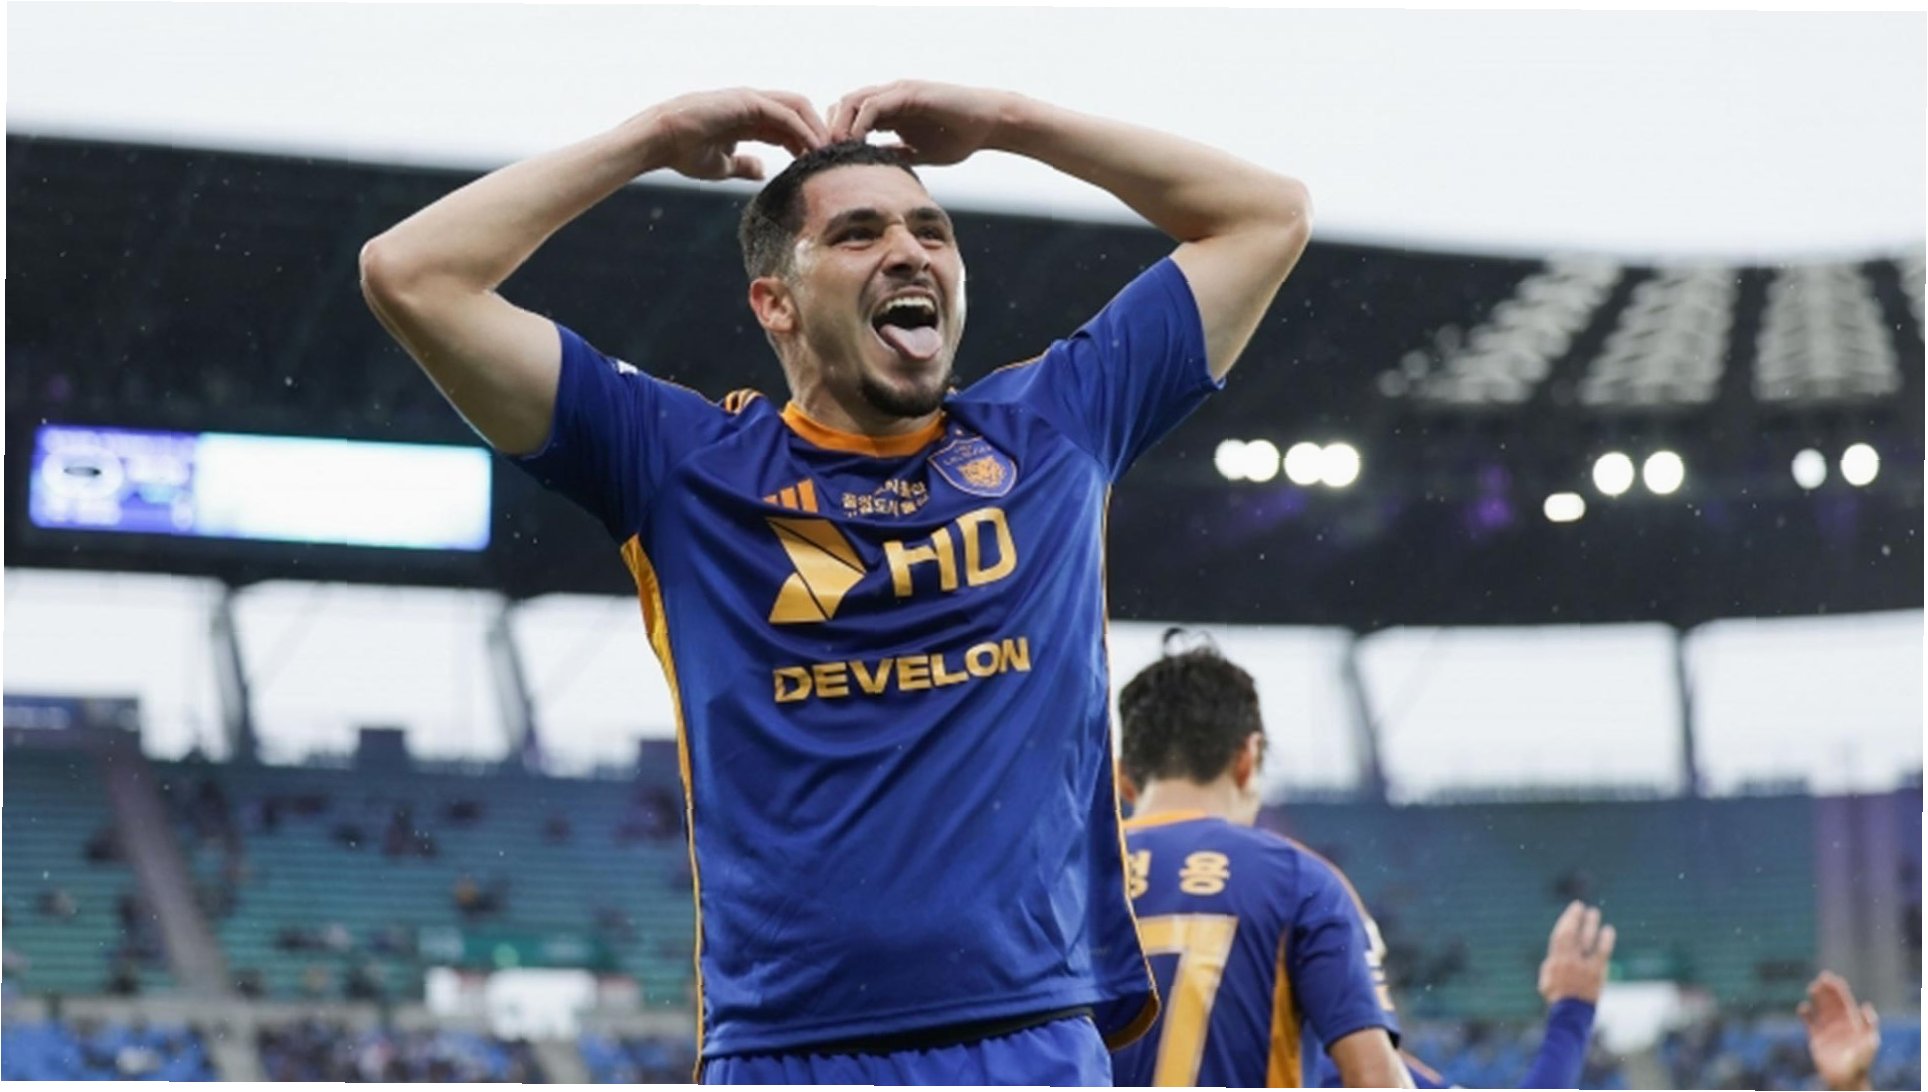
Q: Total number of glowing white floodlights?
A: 9